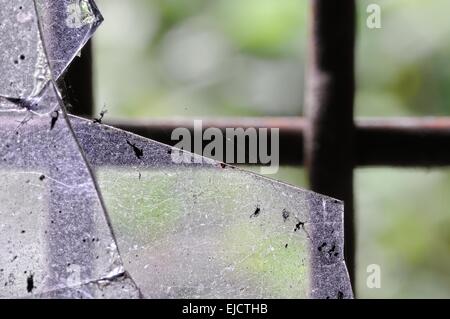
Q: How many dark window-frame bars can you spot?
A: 3